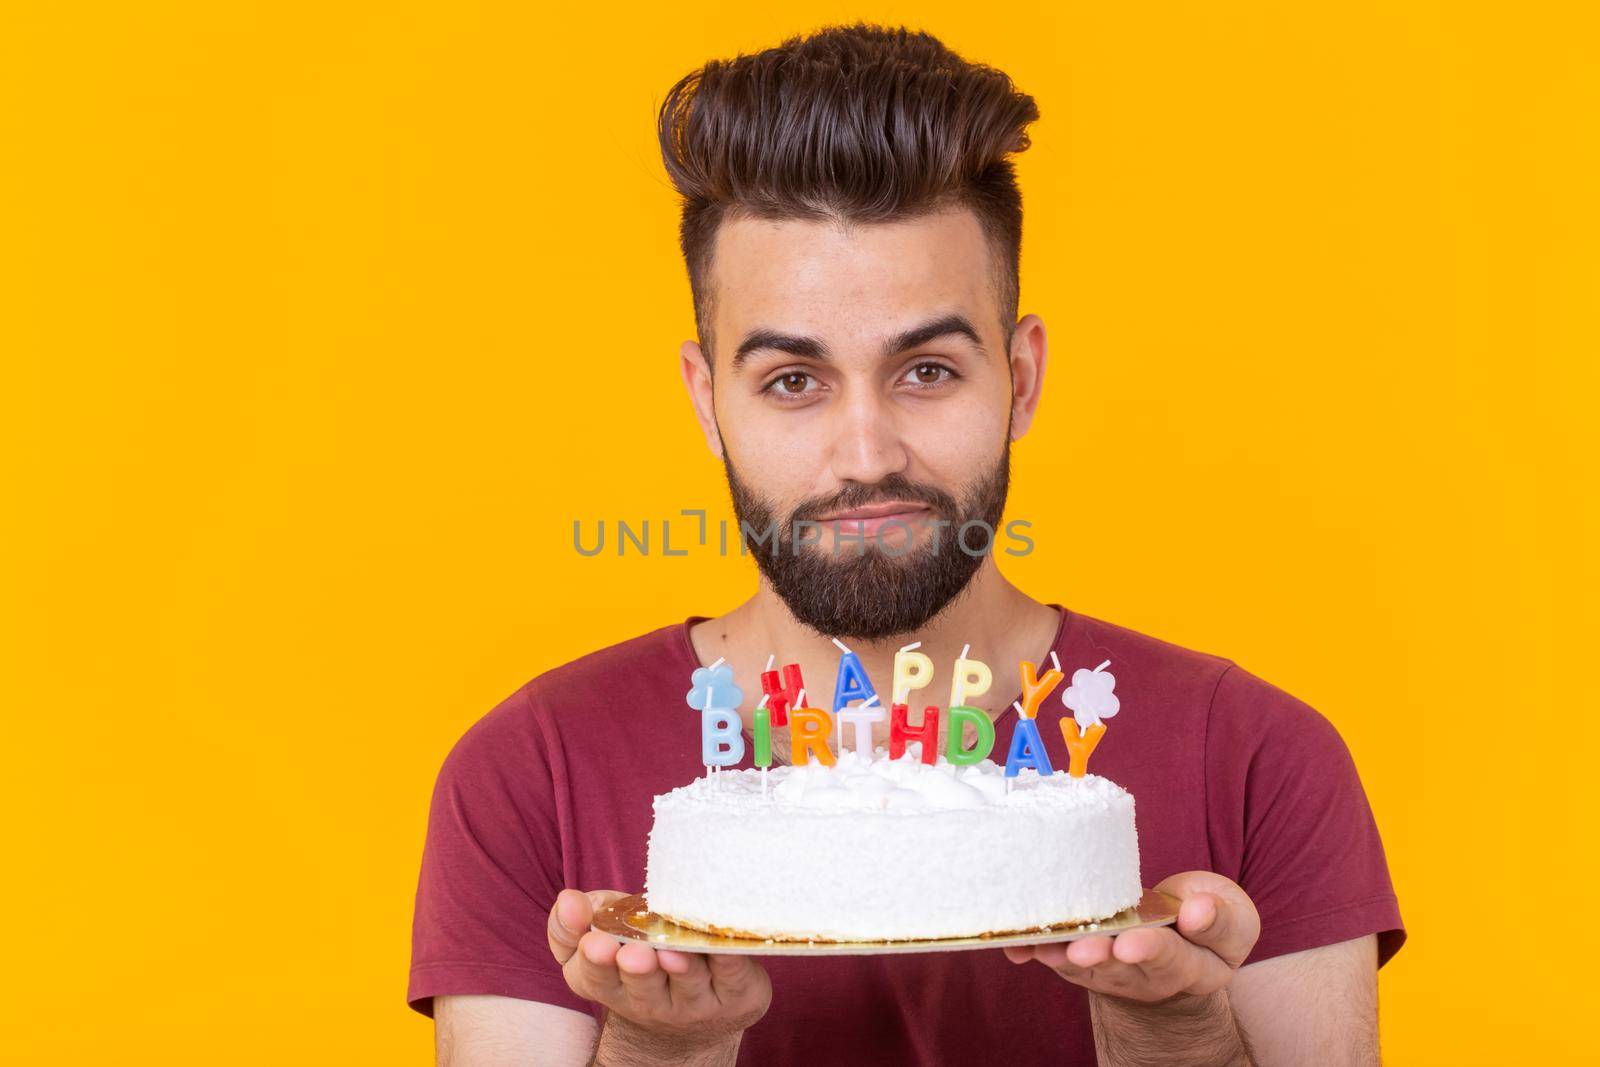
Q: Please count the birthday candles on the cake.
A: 15